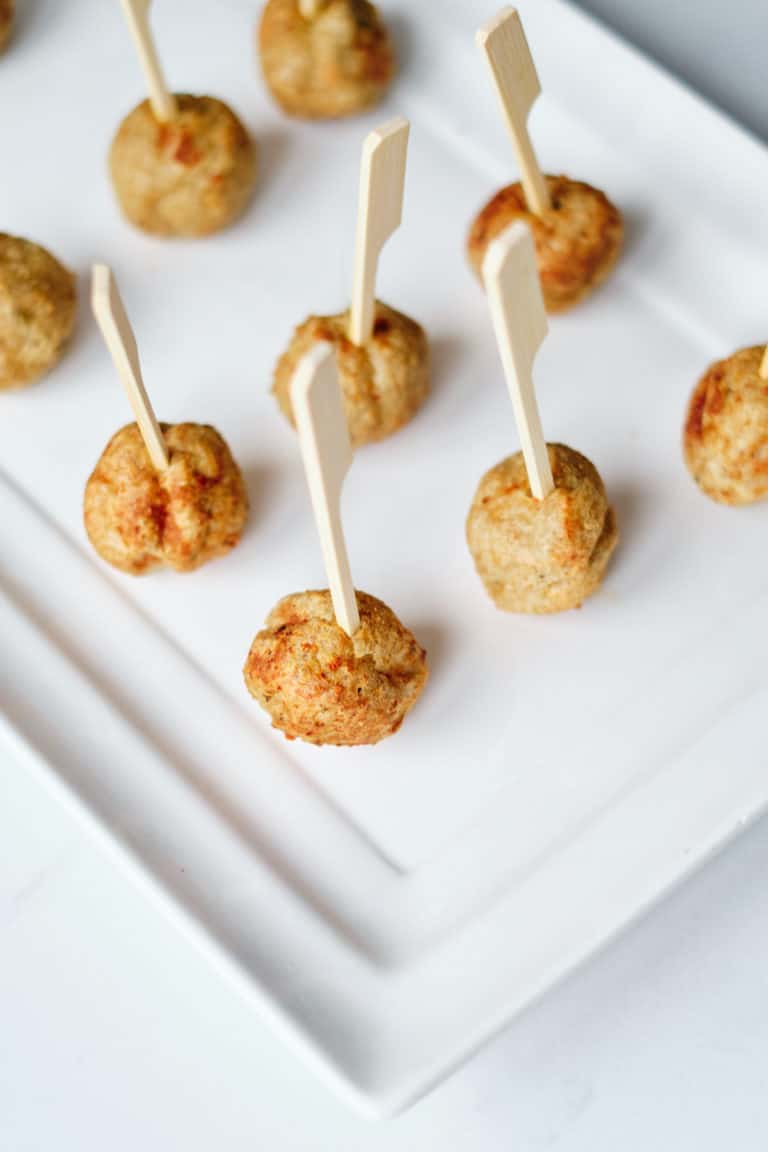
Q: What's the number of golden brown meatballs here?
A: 10